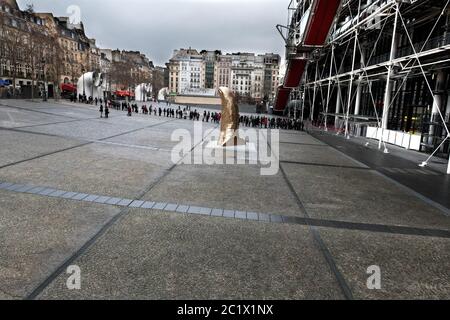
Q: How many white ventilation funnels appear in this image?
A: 3